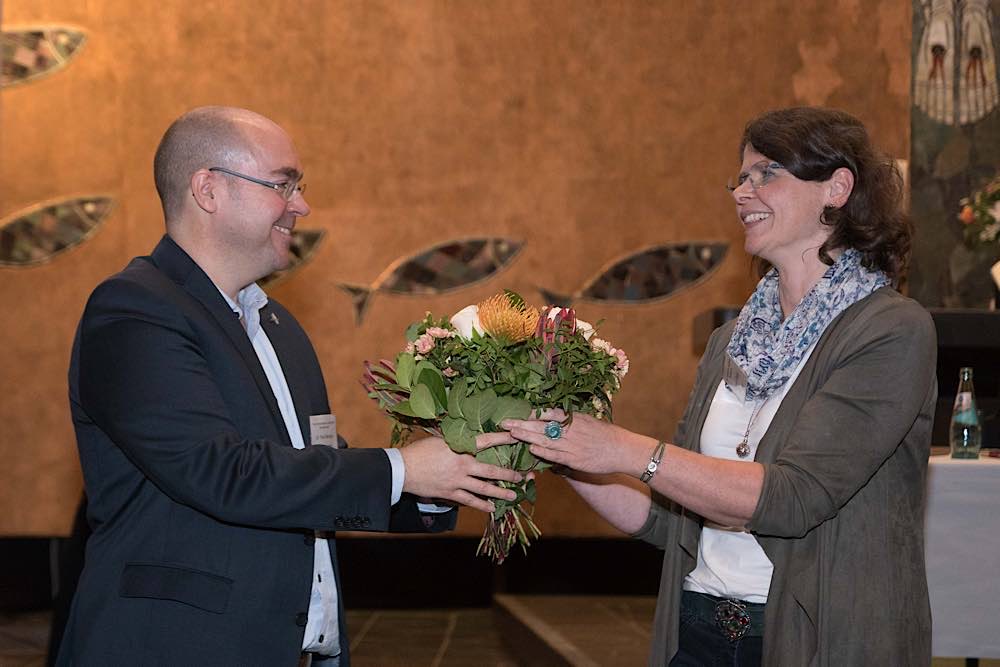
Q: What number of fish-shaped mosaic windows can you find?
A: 5